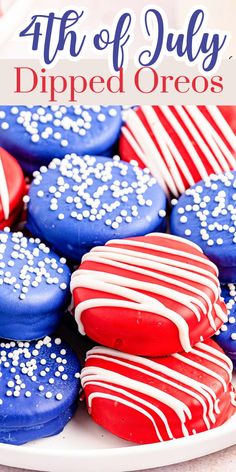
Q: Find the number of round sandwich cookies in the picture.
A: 10